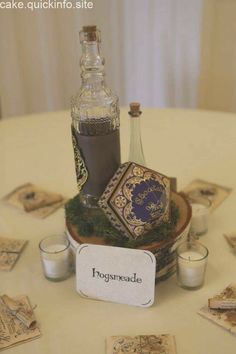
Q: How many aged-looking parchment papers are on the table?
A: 7